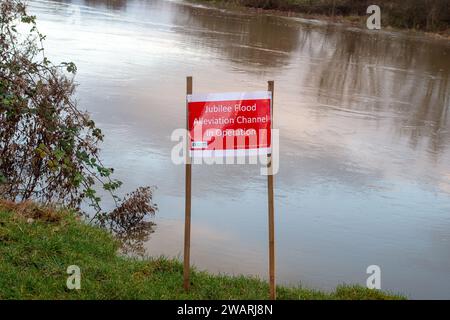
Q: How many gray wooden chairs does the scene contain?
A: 0